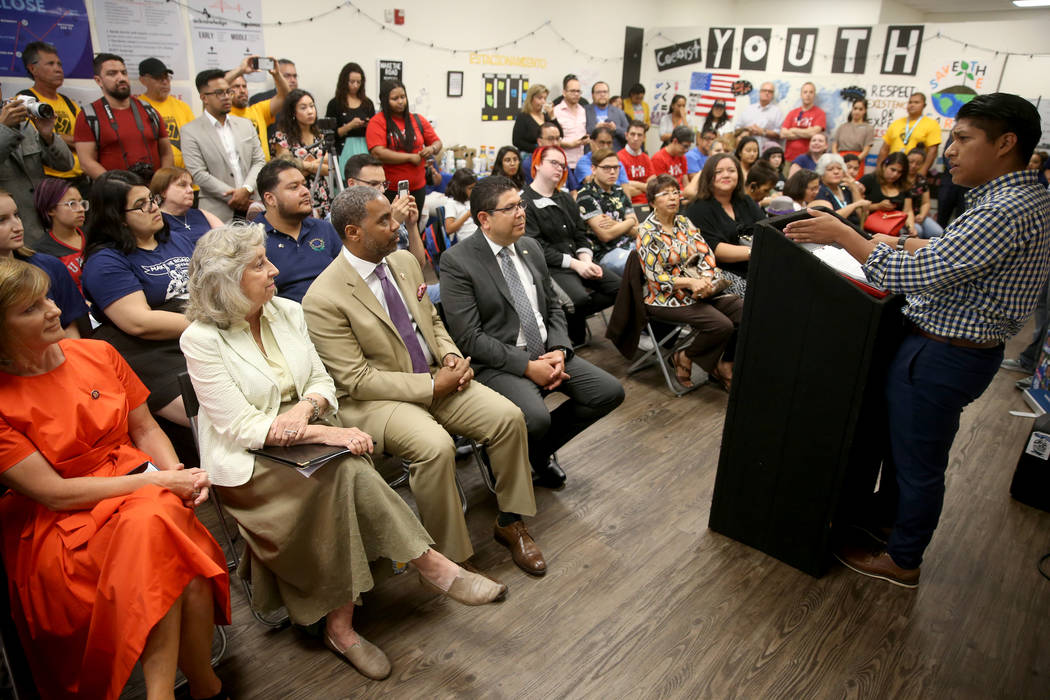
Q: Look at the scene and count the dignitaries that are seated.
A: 4